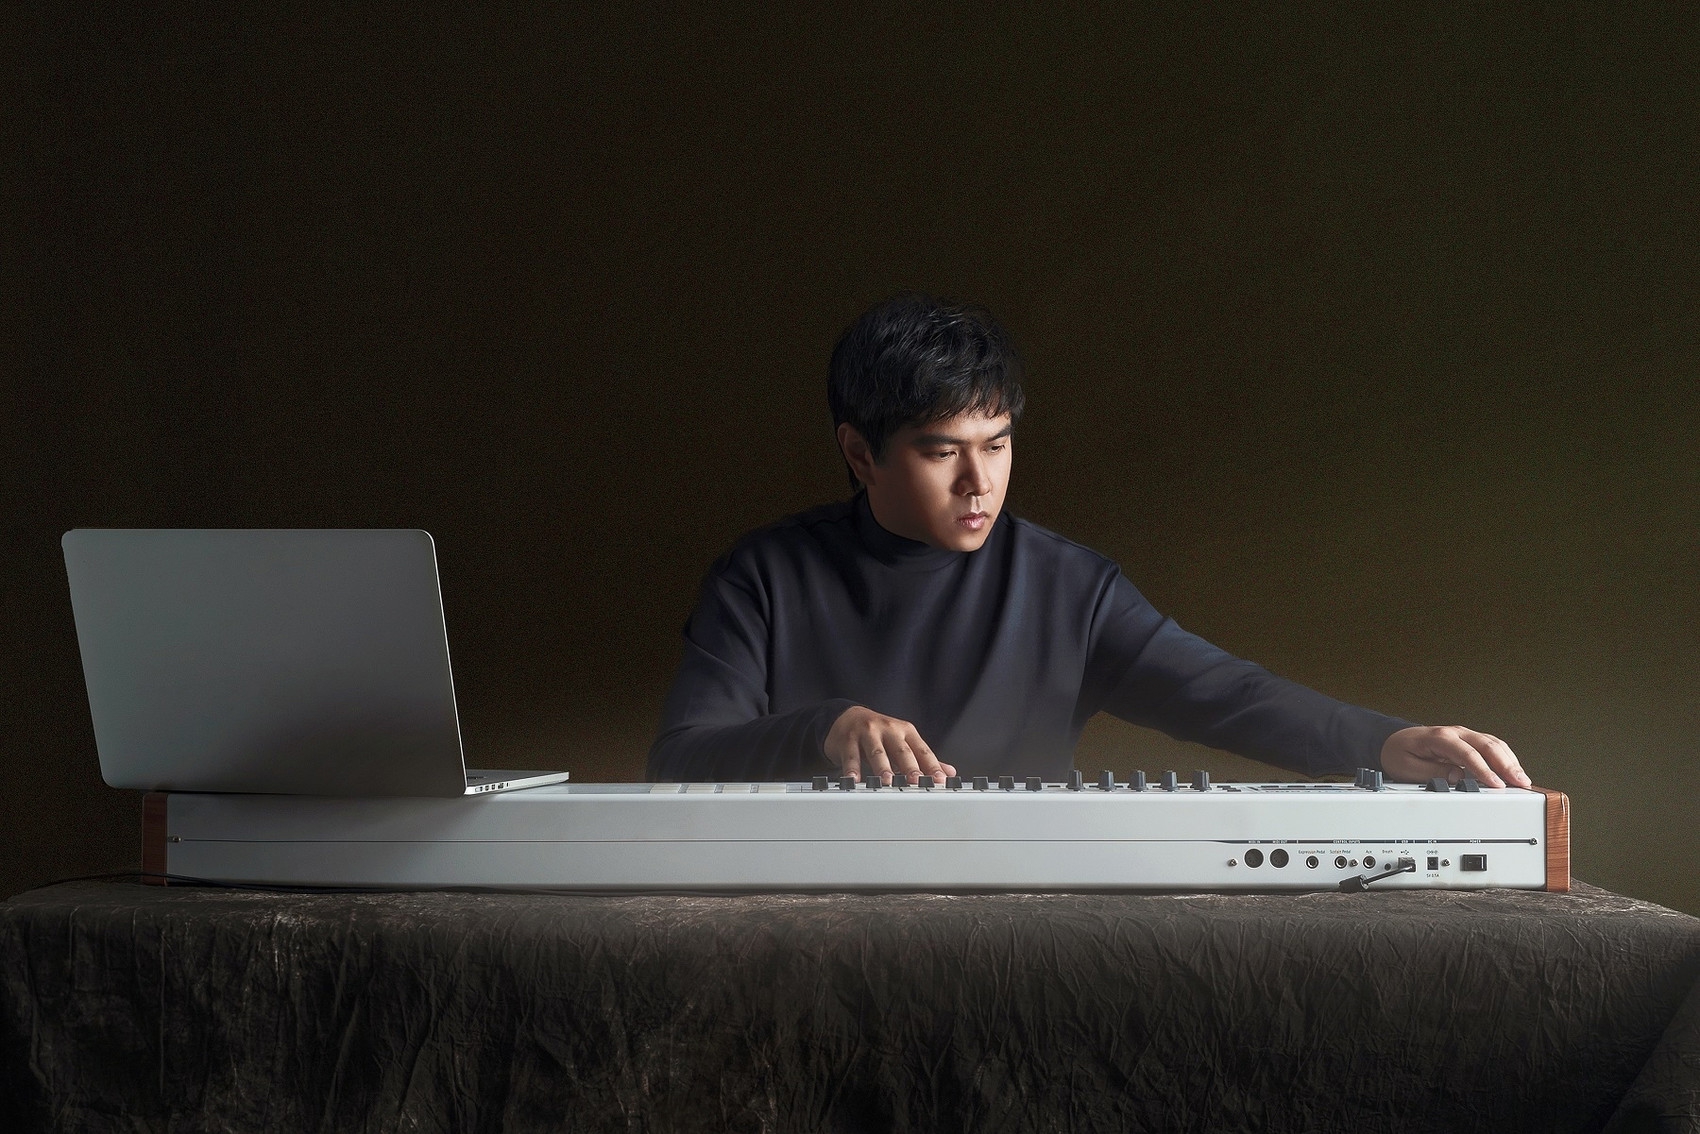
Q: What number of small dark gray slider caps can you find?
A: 9